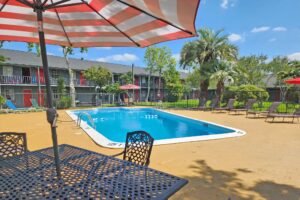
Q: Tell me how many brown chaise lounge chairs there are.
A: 6